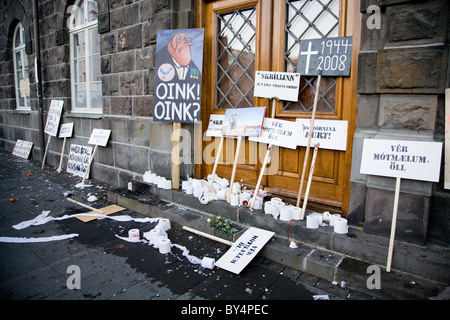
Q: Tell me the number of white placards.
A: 11